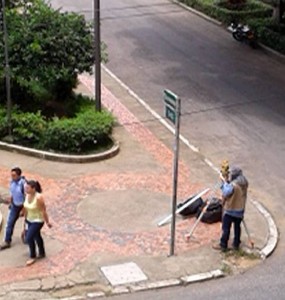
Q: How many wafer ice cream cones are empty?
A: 0